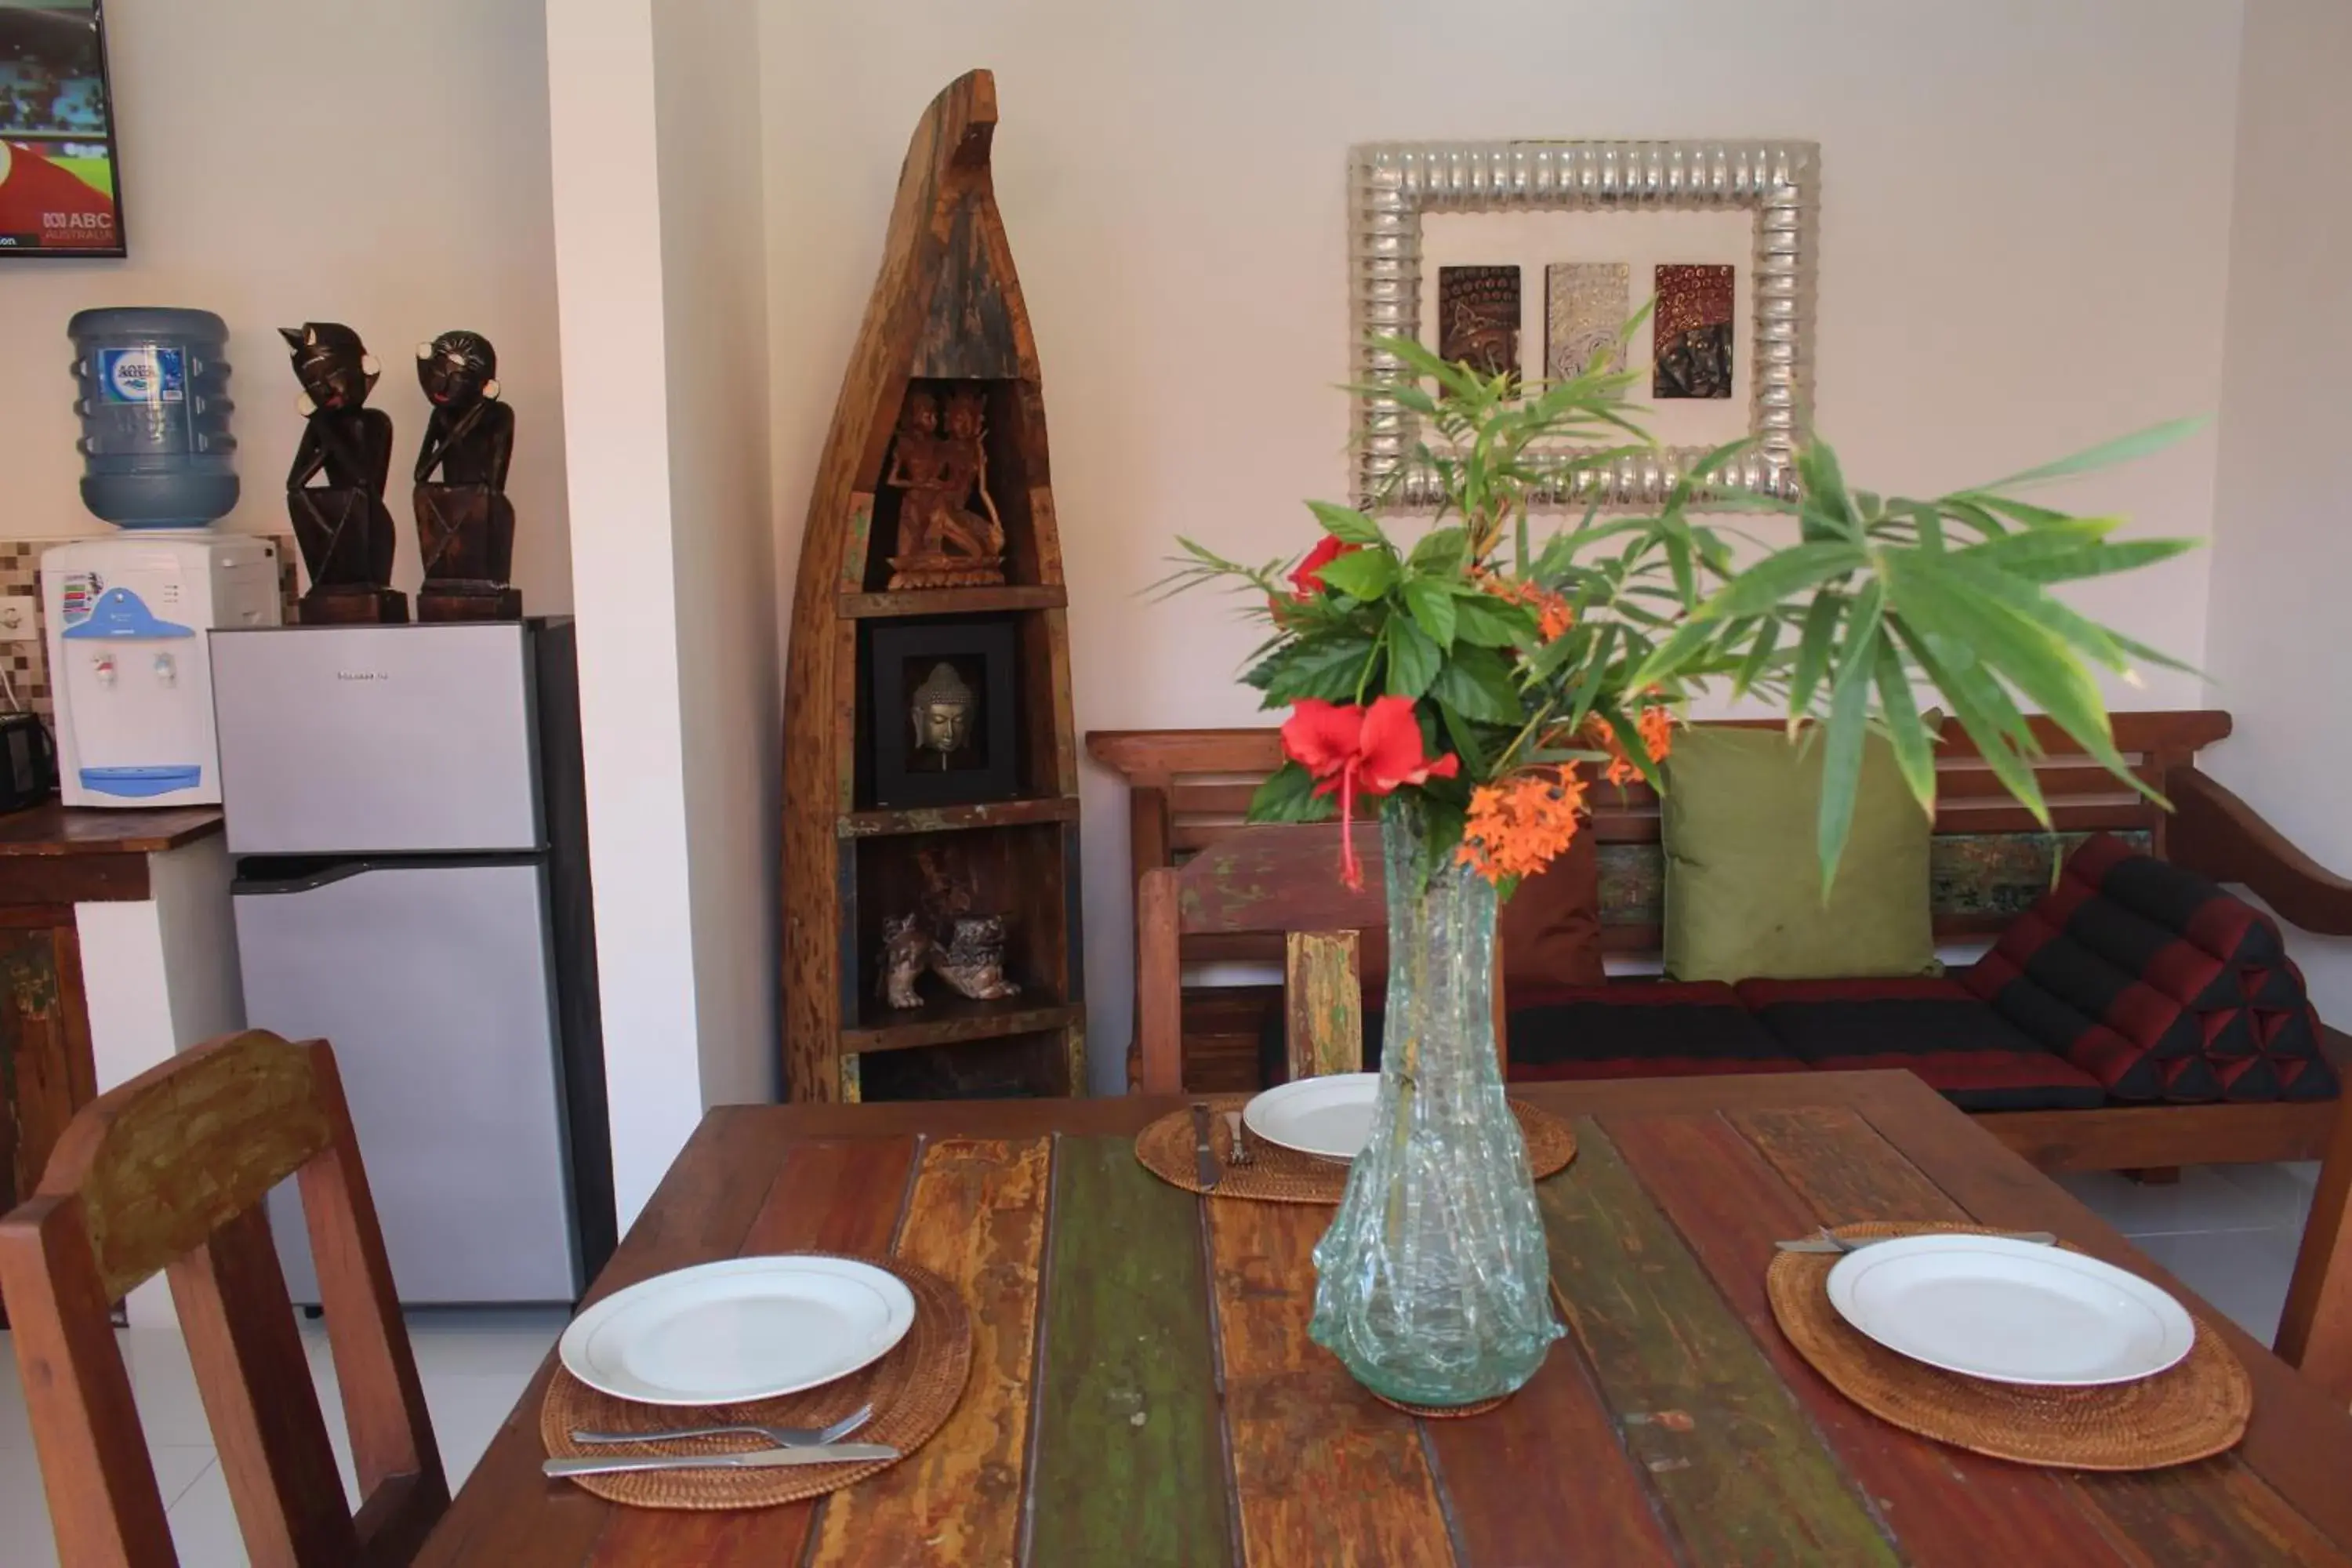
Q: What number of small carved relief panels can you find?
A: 3